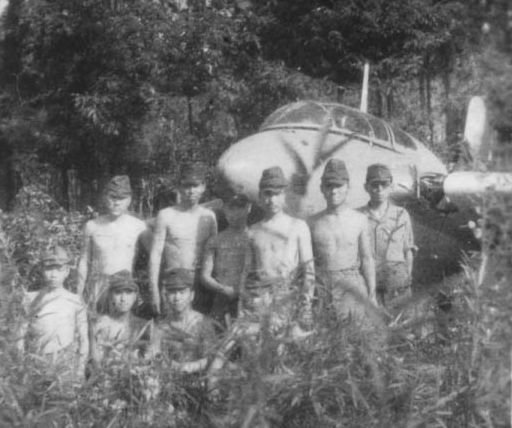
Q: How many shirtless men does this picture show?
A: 4